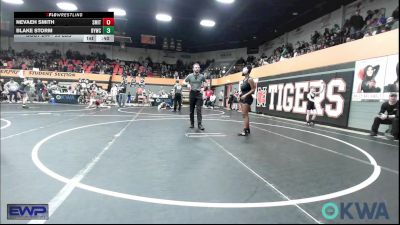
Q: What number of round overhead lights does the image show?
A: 6